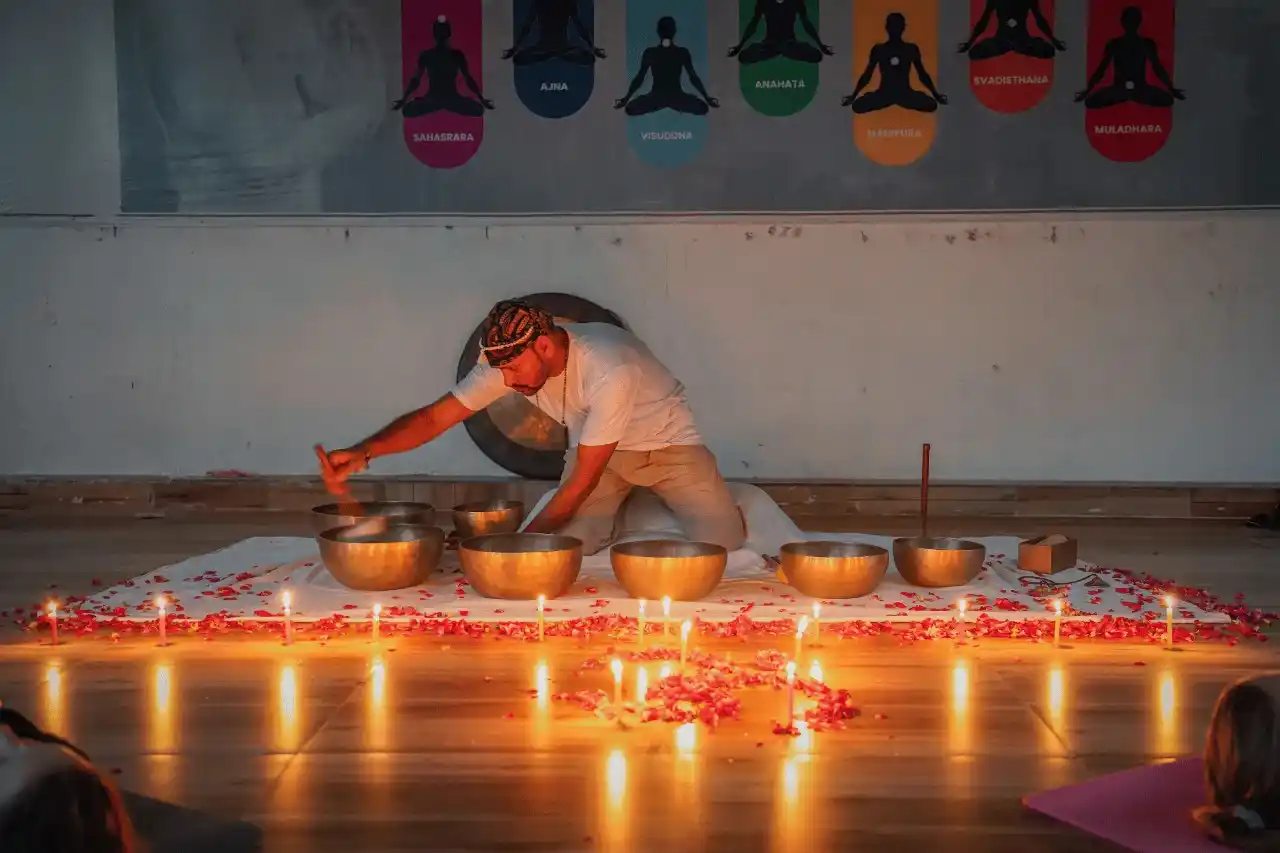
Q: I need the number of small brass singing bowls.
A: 7